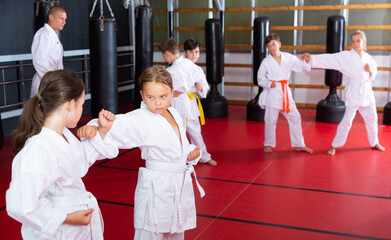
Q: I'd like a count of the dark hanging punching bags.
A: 3